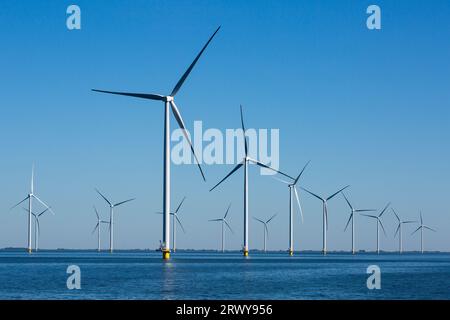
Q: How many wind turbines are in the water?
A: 15